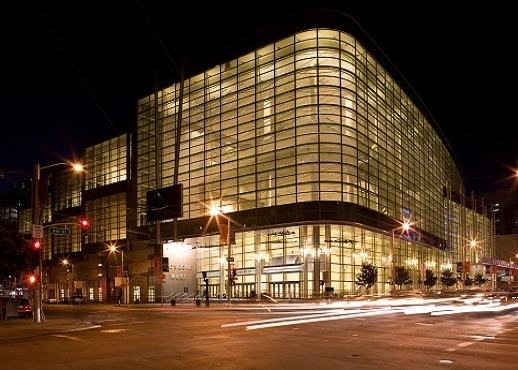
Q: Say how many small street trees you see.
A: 6